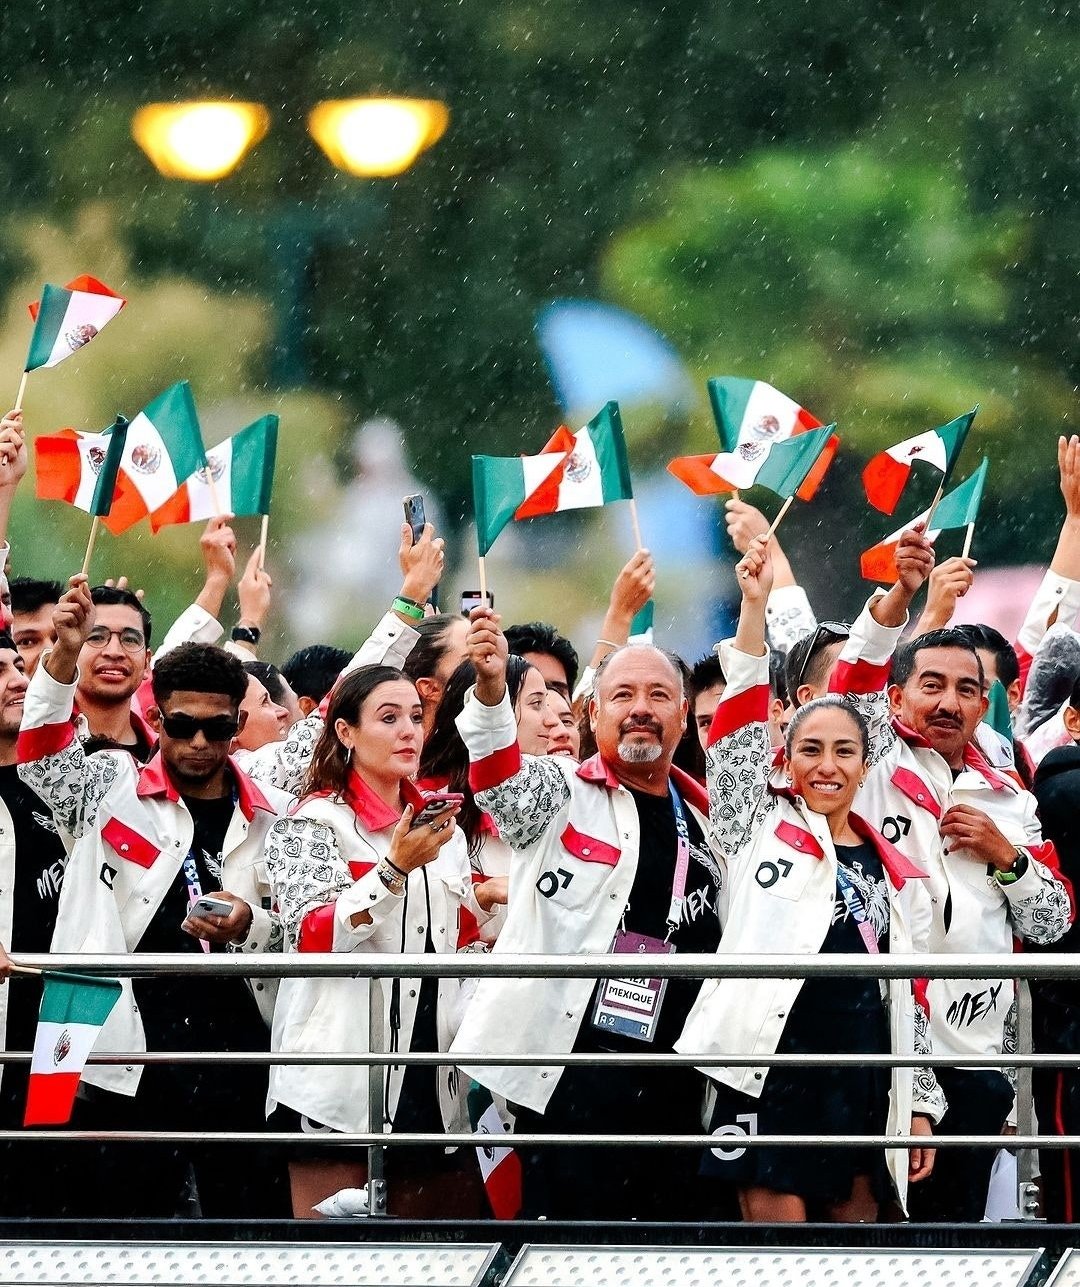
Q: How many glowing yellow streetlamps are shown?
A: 2